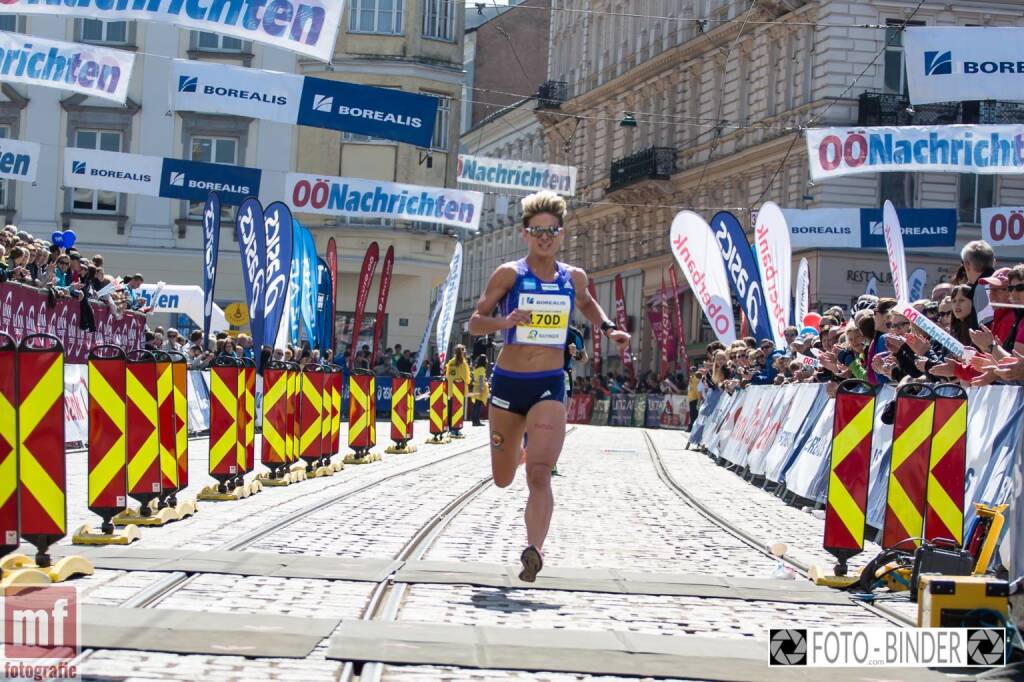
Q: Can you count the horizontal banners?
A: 11